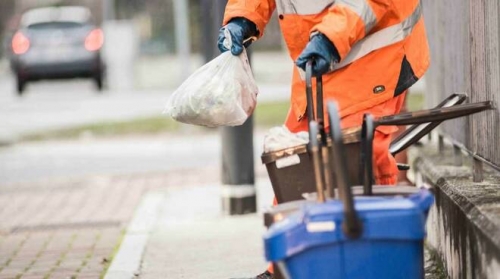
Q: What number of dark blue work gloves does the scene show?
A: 2